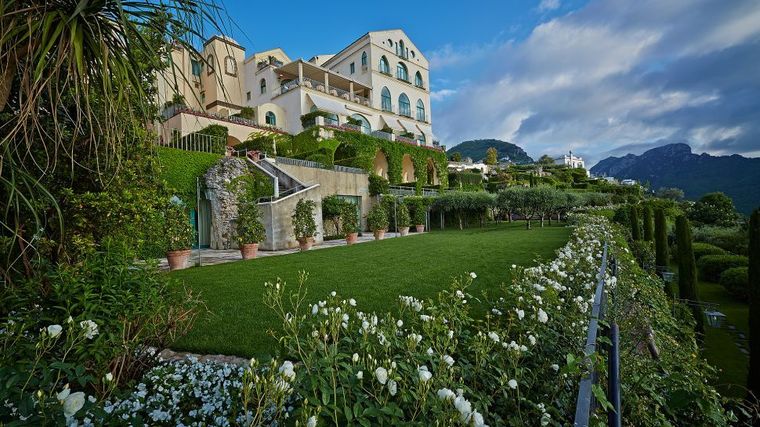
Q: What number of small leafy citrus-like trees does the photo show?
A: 7